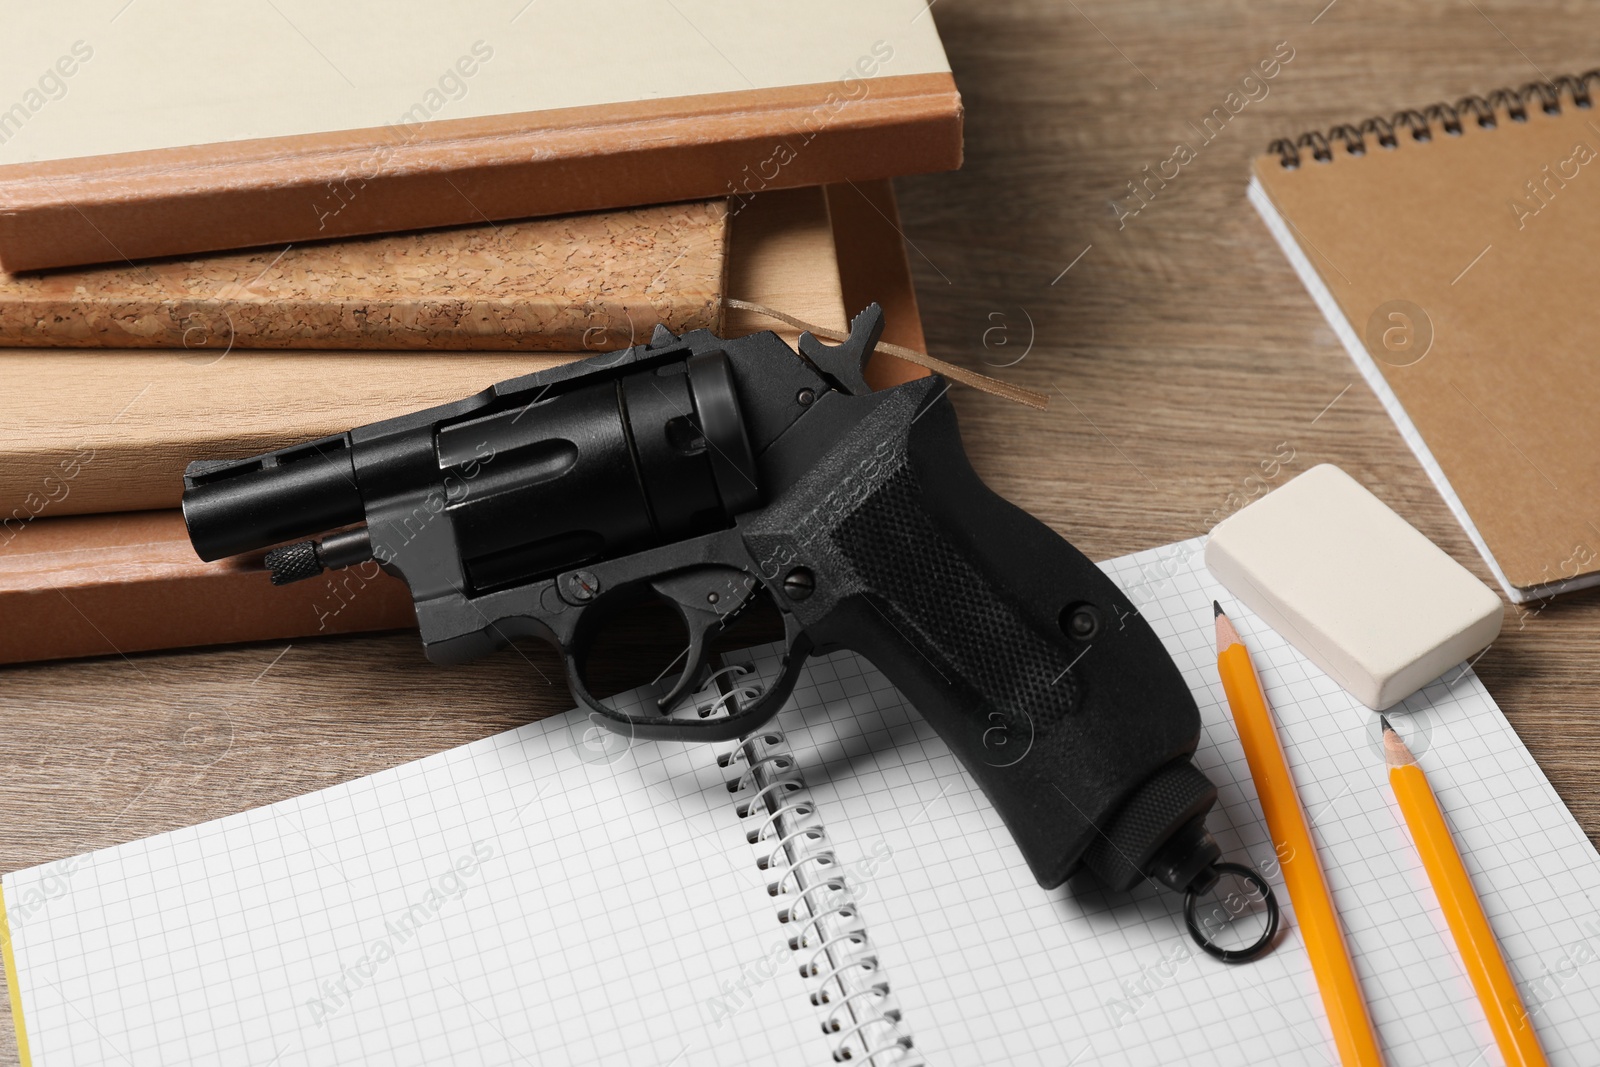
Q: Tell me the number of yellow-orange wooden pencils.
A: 2